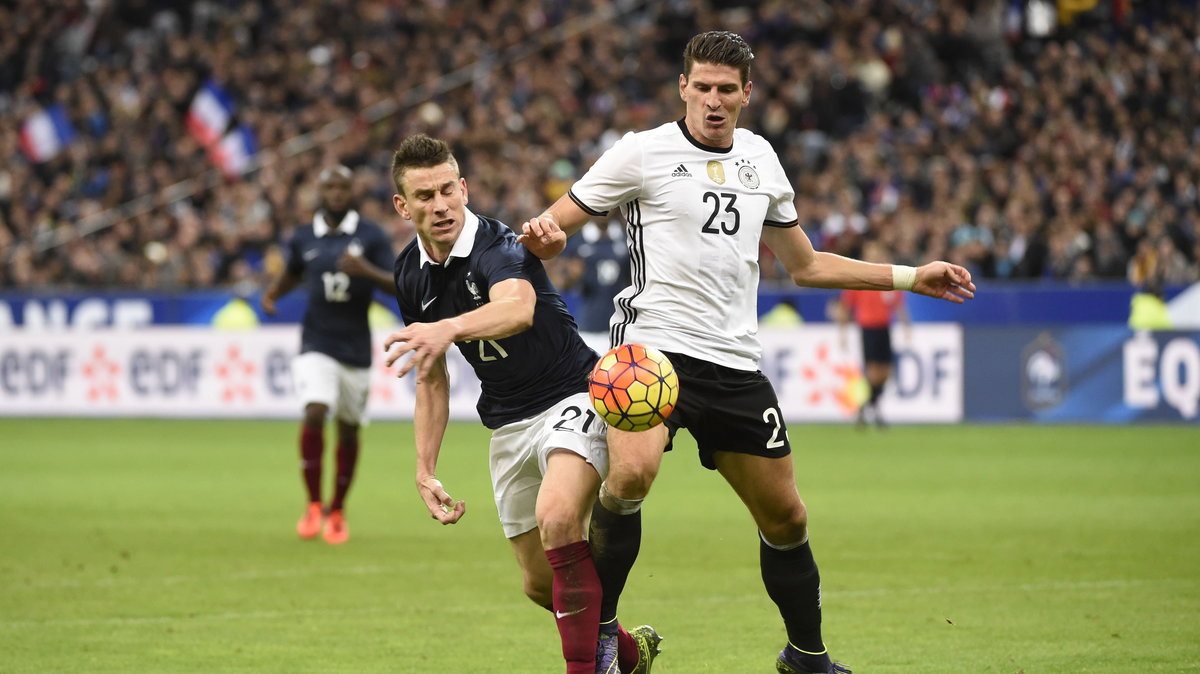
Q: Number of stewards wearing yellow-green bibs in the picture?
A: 4